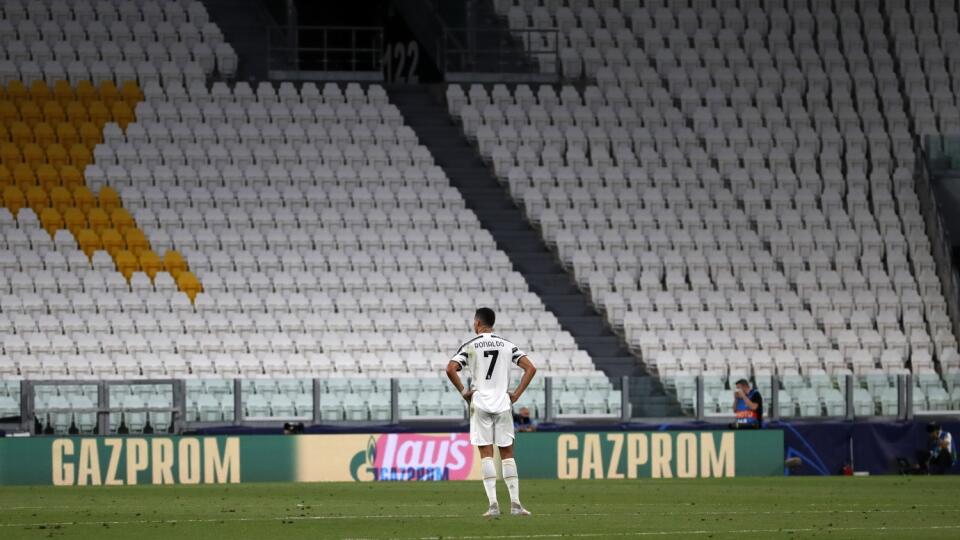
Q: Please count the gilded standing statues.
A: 0